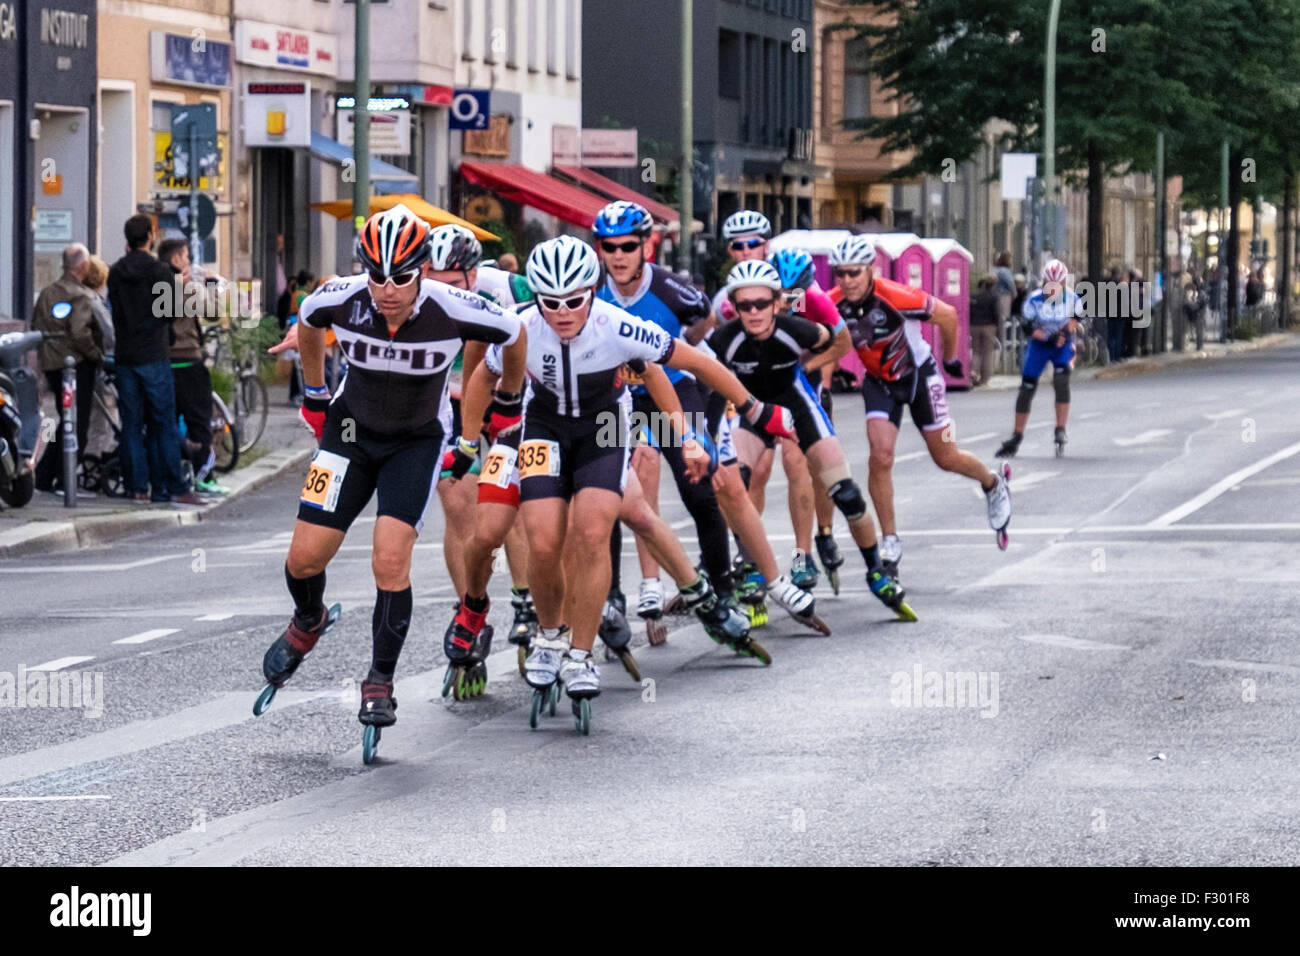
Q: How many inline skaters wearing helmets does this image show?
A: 9